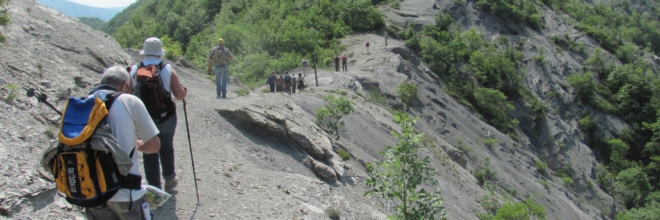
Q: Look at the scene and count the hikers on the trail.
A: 13